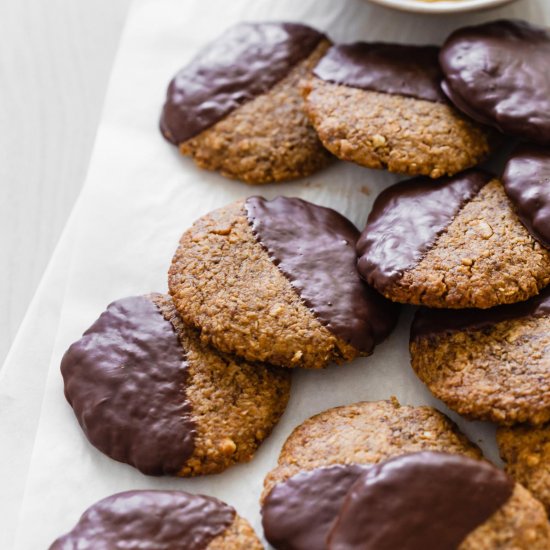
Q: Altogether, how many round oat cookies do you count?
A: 12